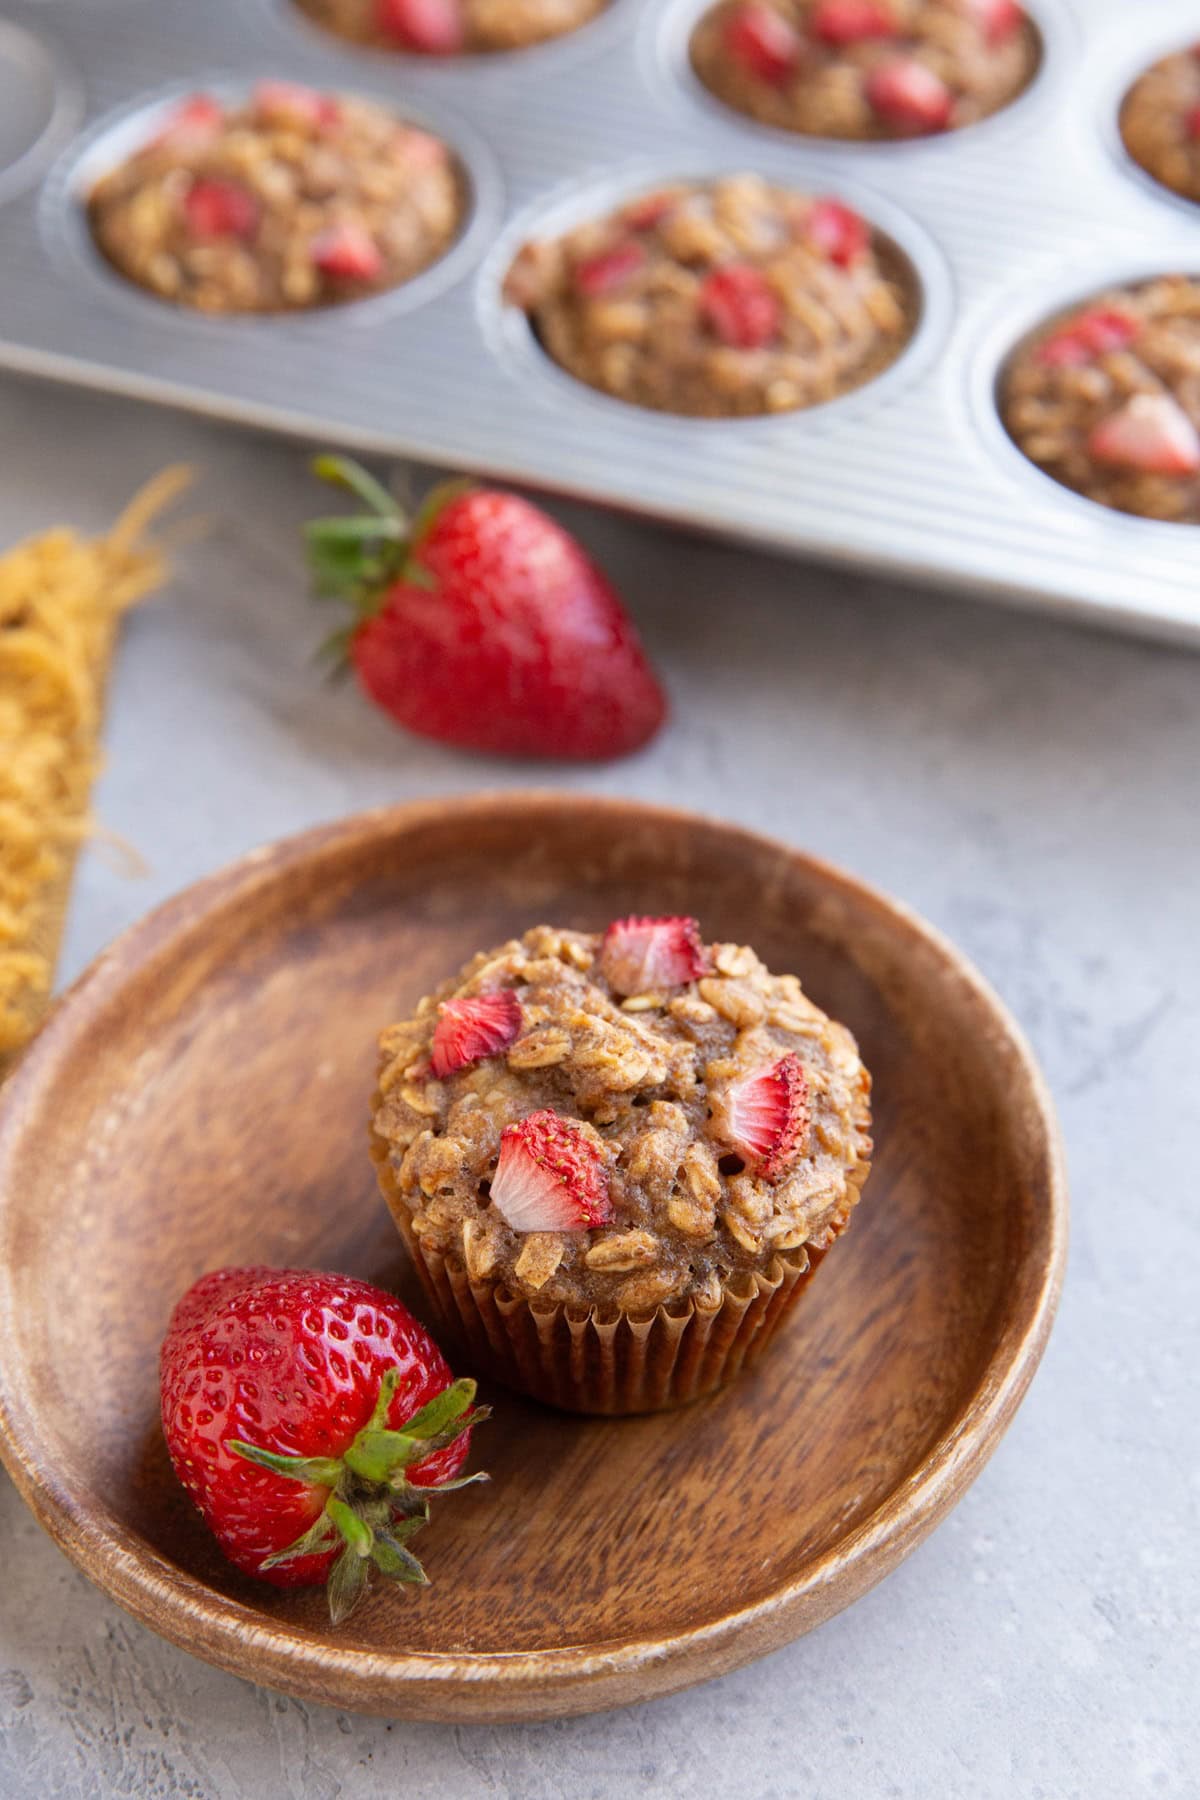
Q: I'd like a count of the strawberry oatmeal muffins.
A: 7